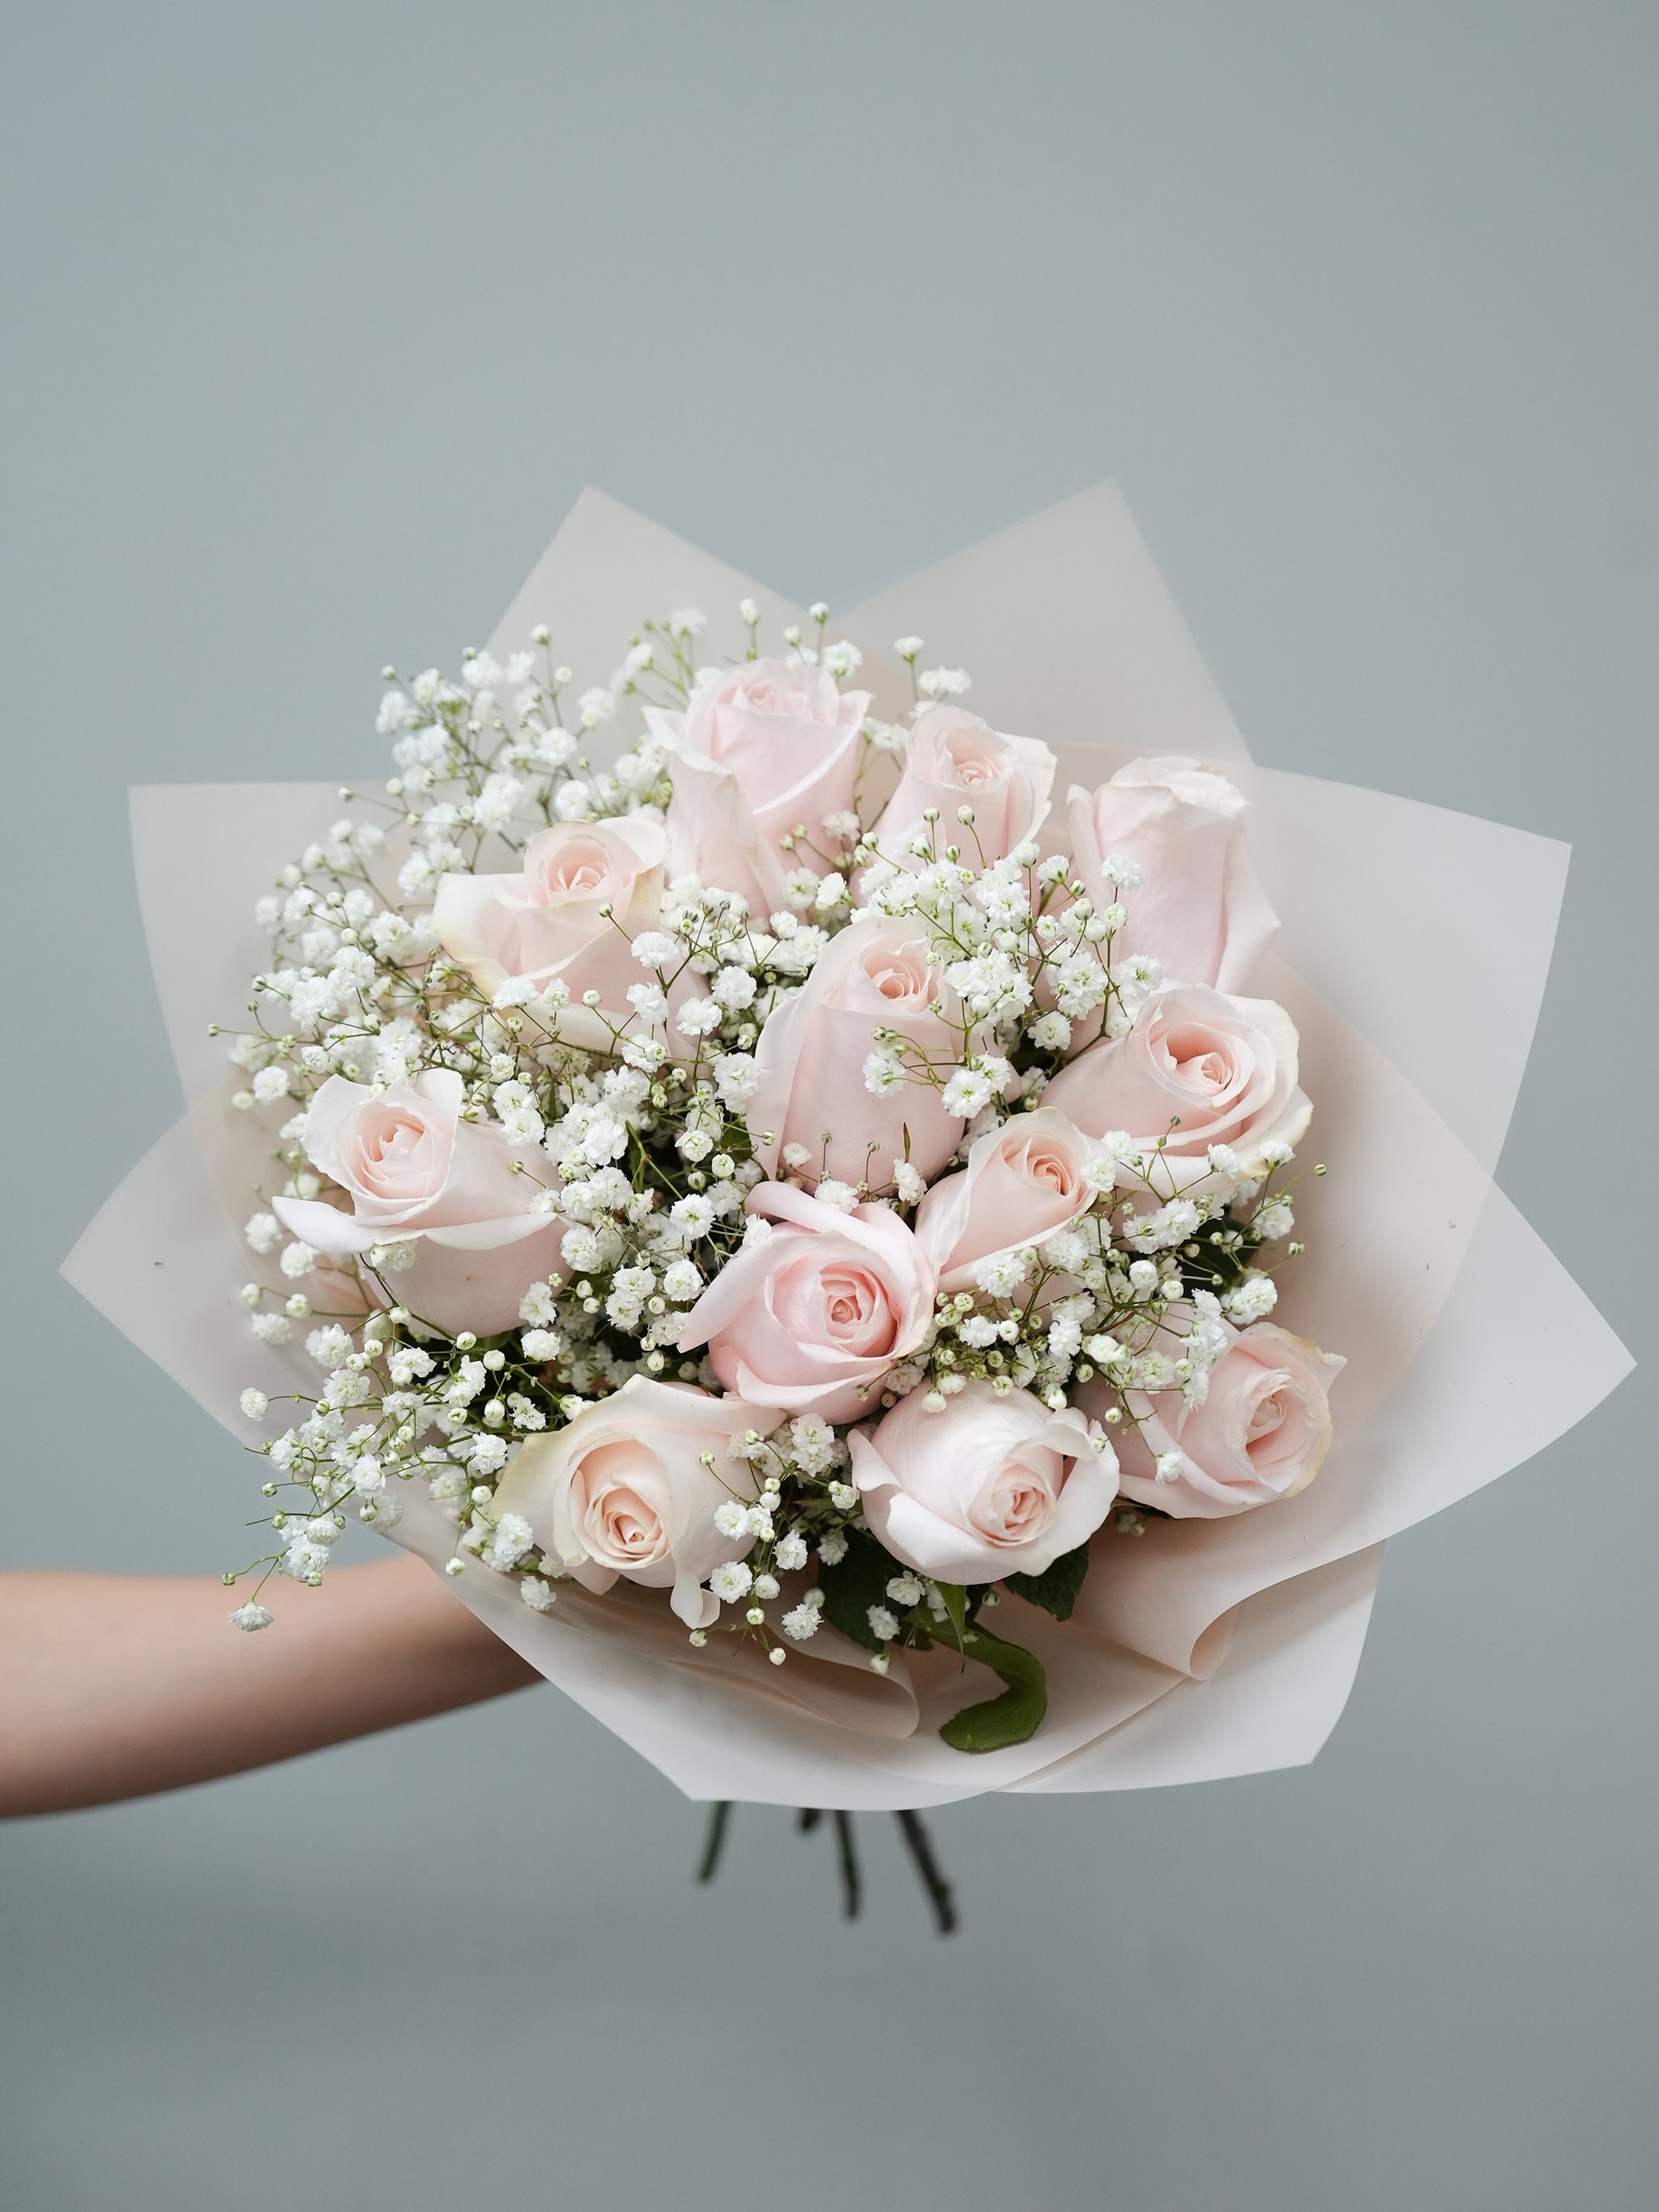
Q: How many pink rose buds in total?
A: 12